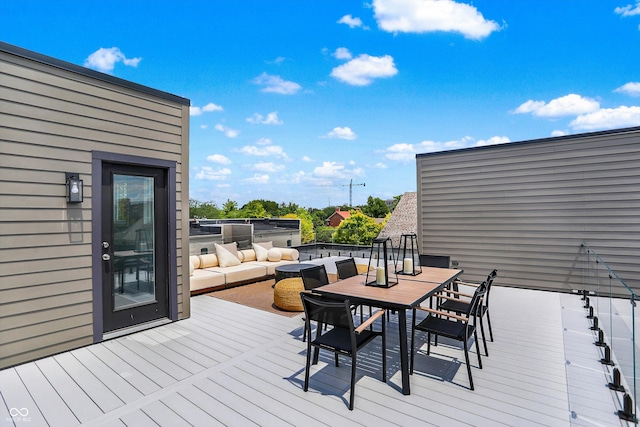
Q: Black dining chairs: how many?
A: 6